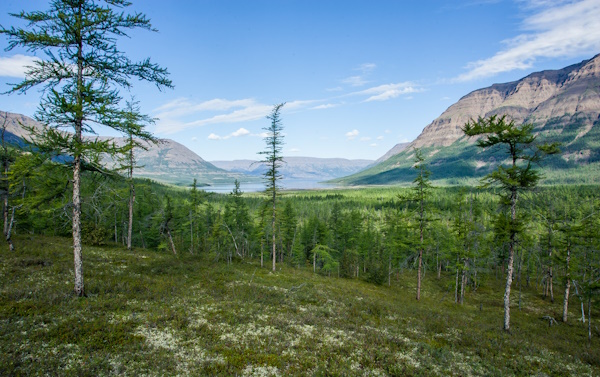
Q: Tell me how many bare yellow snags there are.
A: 0